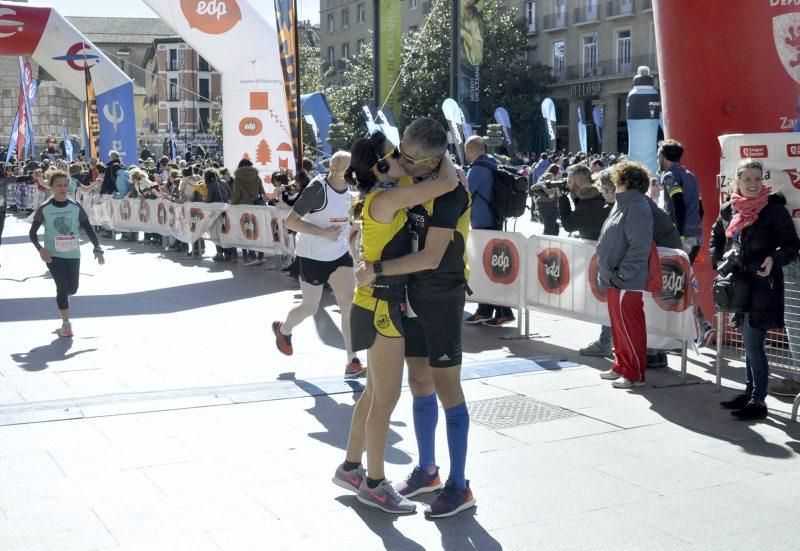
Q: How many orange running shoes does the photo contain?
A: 2